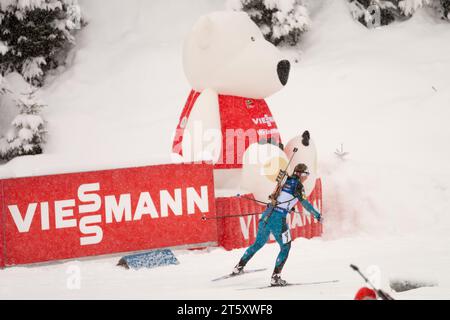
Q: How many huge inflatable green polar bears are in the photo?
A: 0